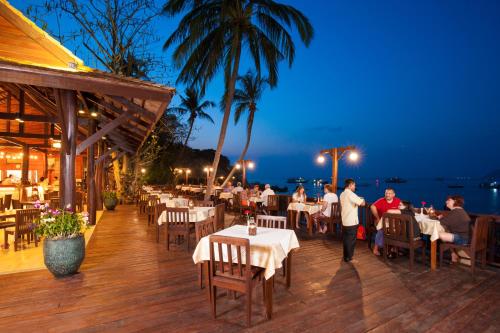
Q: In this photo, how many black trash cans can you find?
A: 0